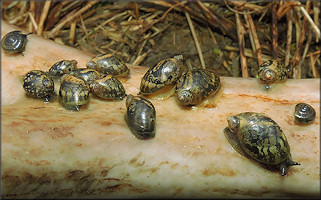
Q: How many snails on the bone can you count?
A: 13